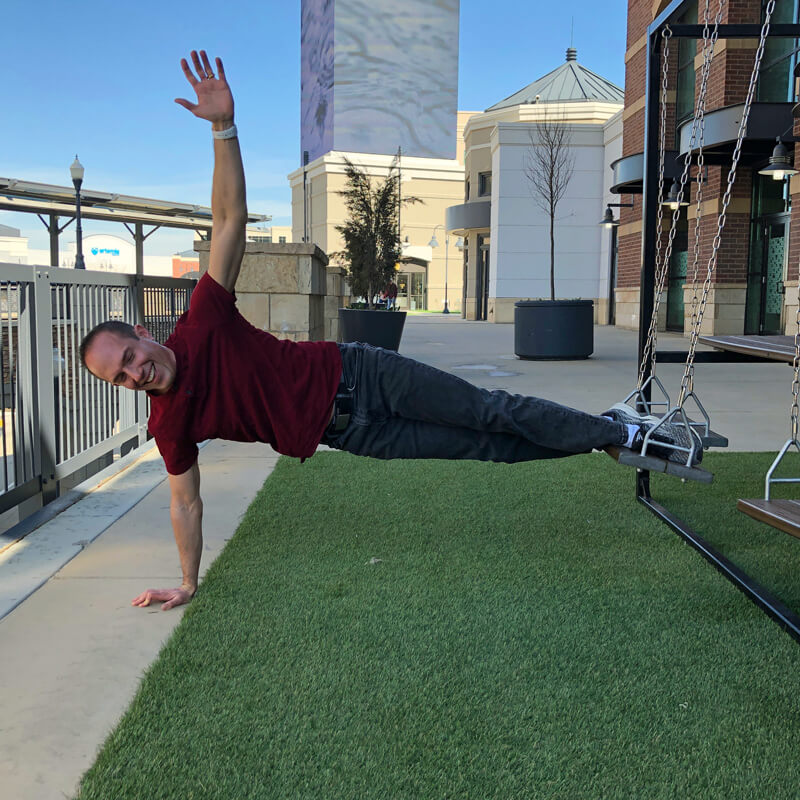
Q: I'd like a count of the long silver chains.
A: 5